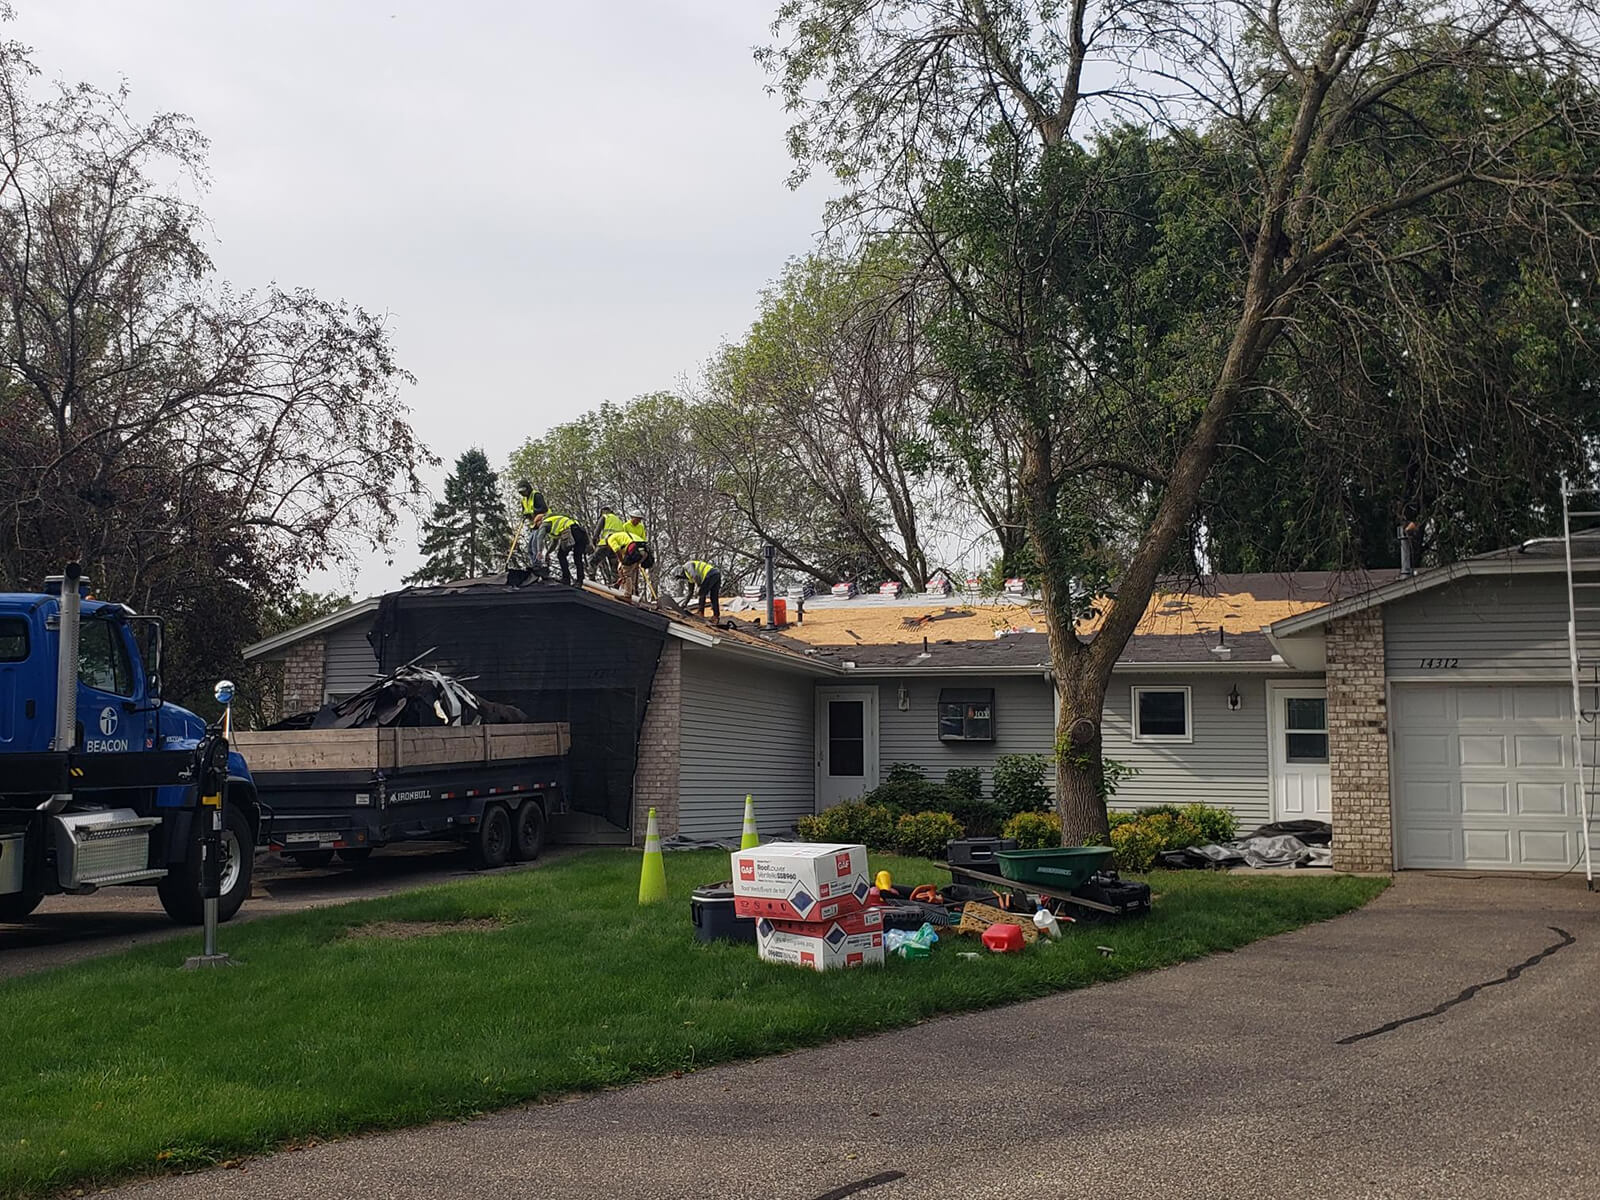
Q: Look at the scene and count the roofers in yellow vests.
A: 6